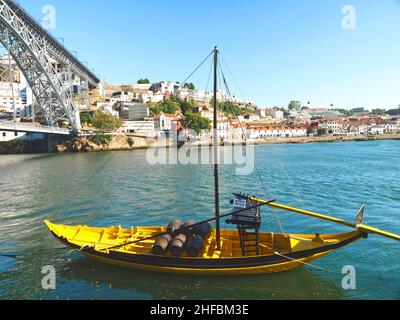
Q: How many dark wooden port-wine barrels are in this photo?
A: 6